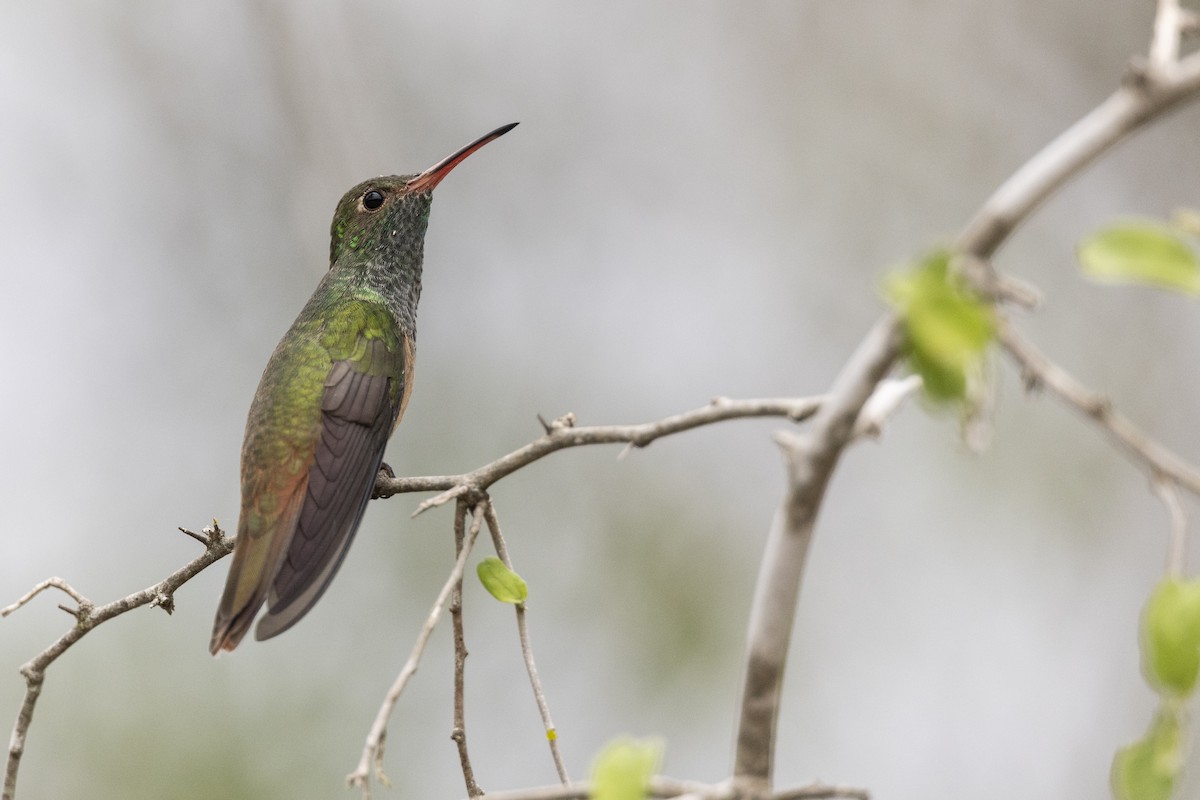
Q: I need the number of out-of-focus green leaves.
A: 5